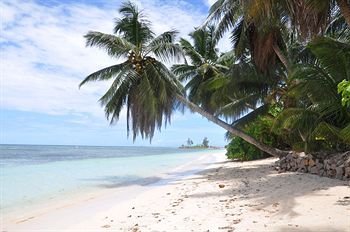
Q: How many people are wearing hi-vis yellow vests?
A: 0